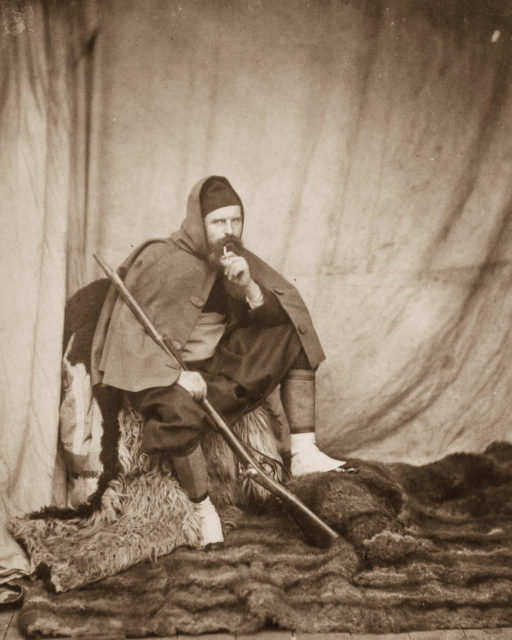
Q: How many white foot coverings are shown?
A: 2